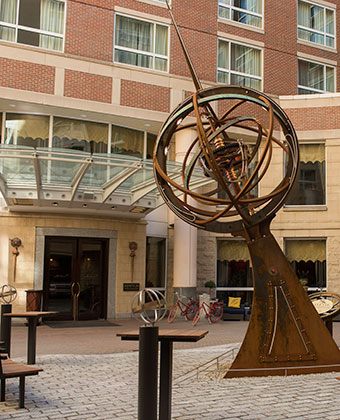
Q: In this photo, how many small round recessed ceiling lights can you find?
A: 6